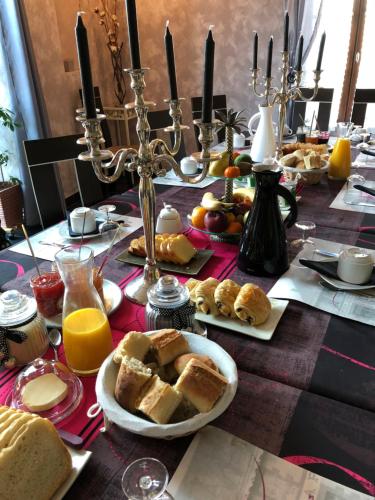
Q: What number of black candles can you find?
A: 9